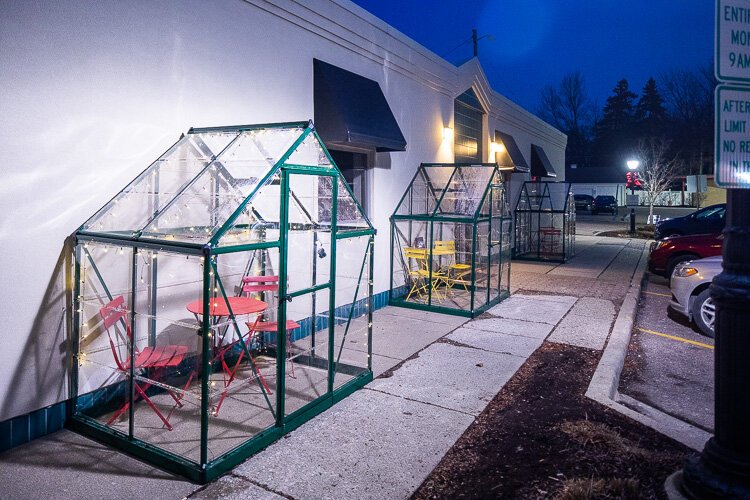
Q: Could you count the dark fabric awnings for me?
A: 3